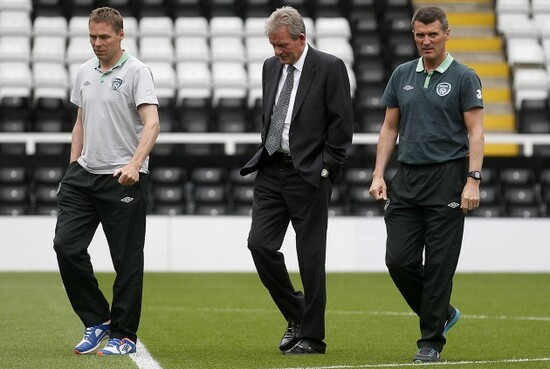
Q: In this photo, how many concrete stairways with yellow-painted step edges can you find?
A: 1